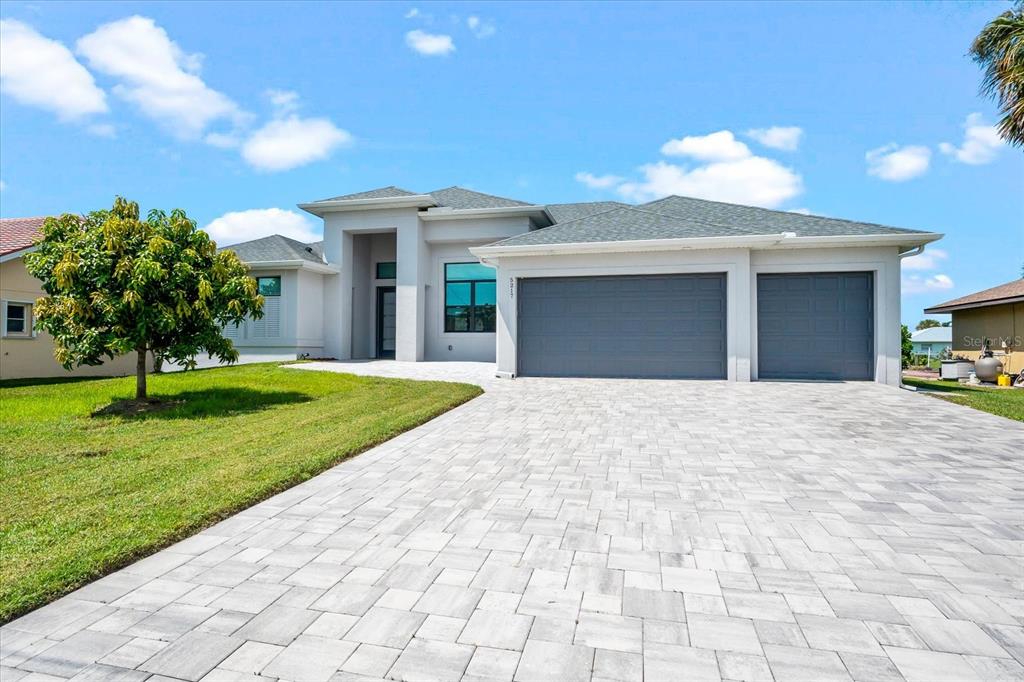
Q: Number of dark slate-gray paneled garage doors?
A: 2